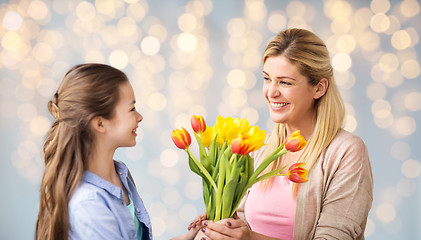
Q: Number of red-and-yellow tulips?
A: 5